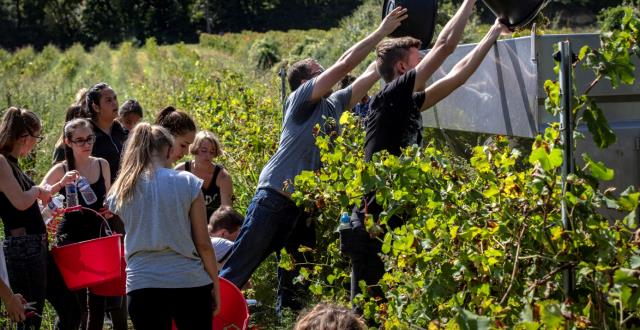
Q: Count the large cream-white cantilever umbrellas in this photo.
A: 0